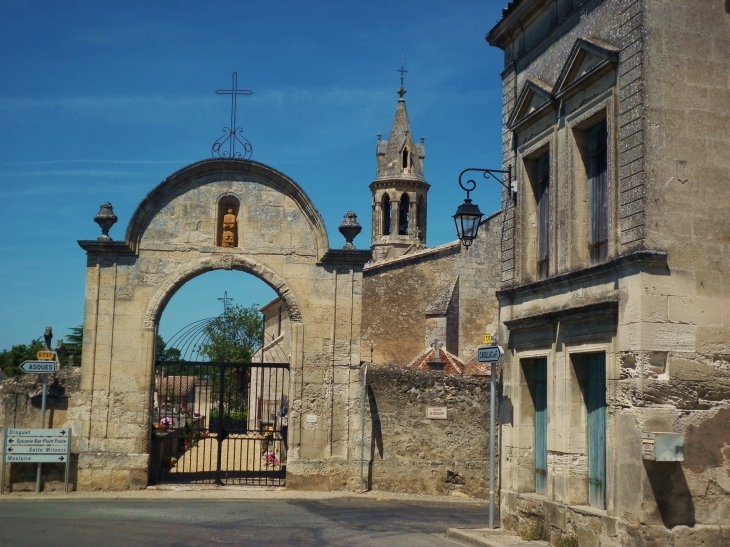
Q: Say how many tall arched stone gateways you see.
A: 1